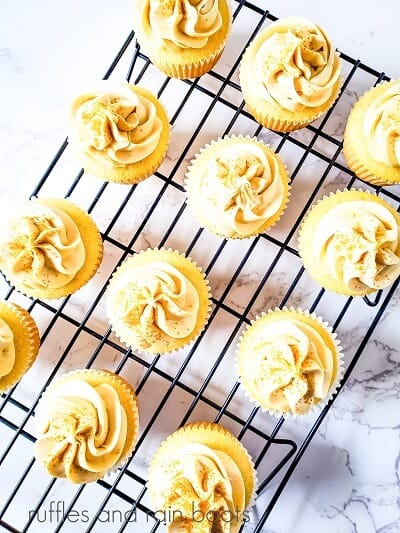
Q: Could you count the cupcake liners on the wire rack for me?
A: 12